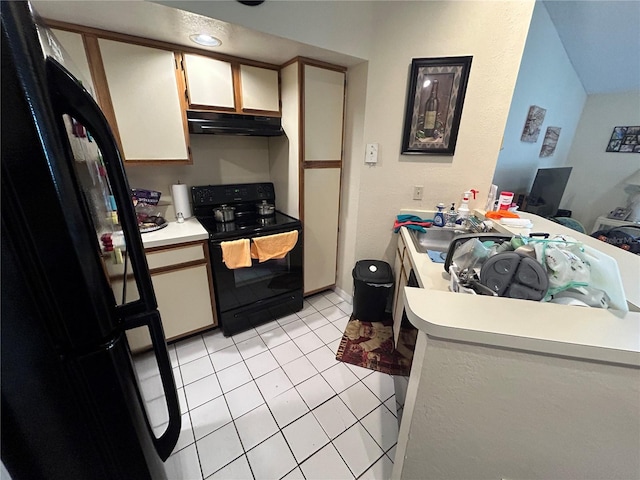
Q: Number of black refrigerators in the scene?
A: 1